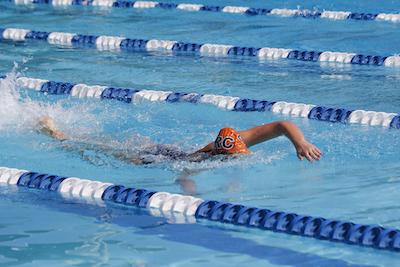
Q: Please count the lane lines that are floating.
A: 4